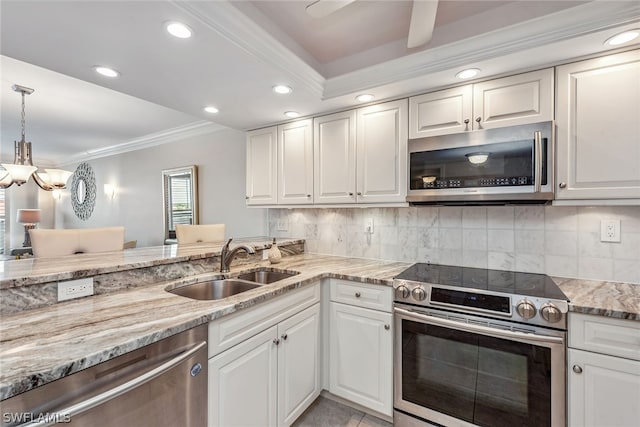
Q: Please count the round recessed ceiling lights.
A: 8